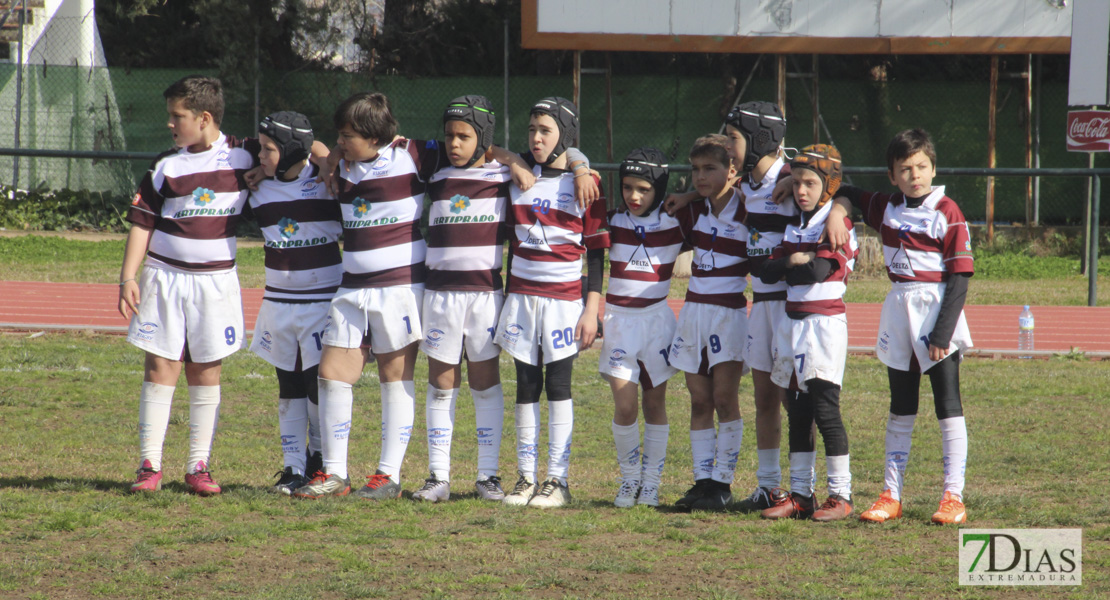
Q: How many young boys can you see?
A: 10